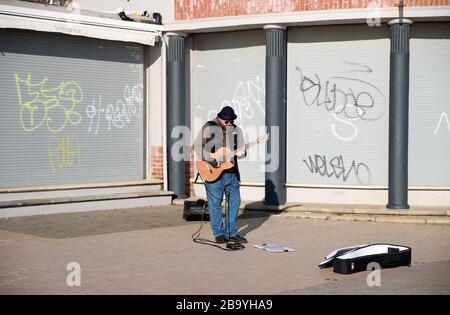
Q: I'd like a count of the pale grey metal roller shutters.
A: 4